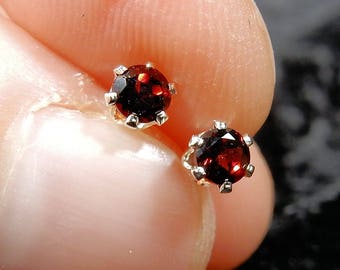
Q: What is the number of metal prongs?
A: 12